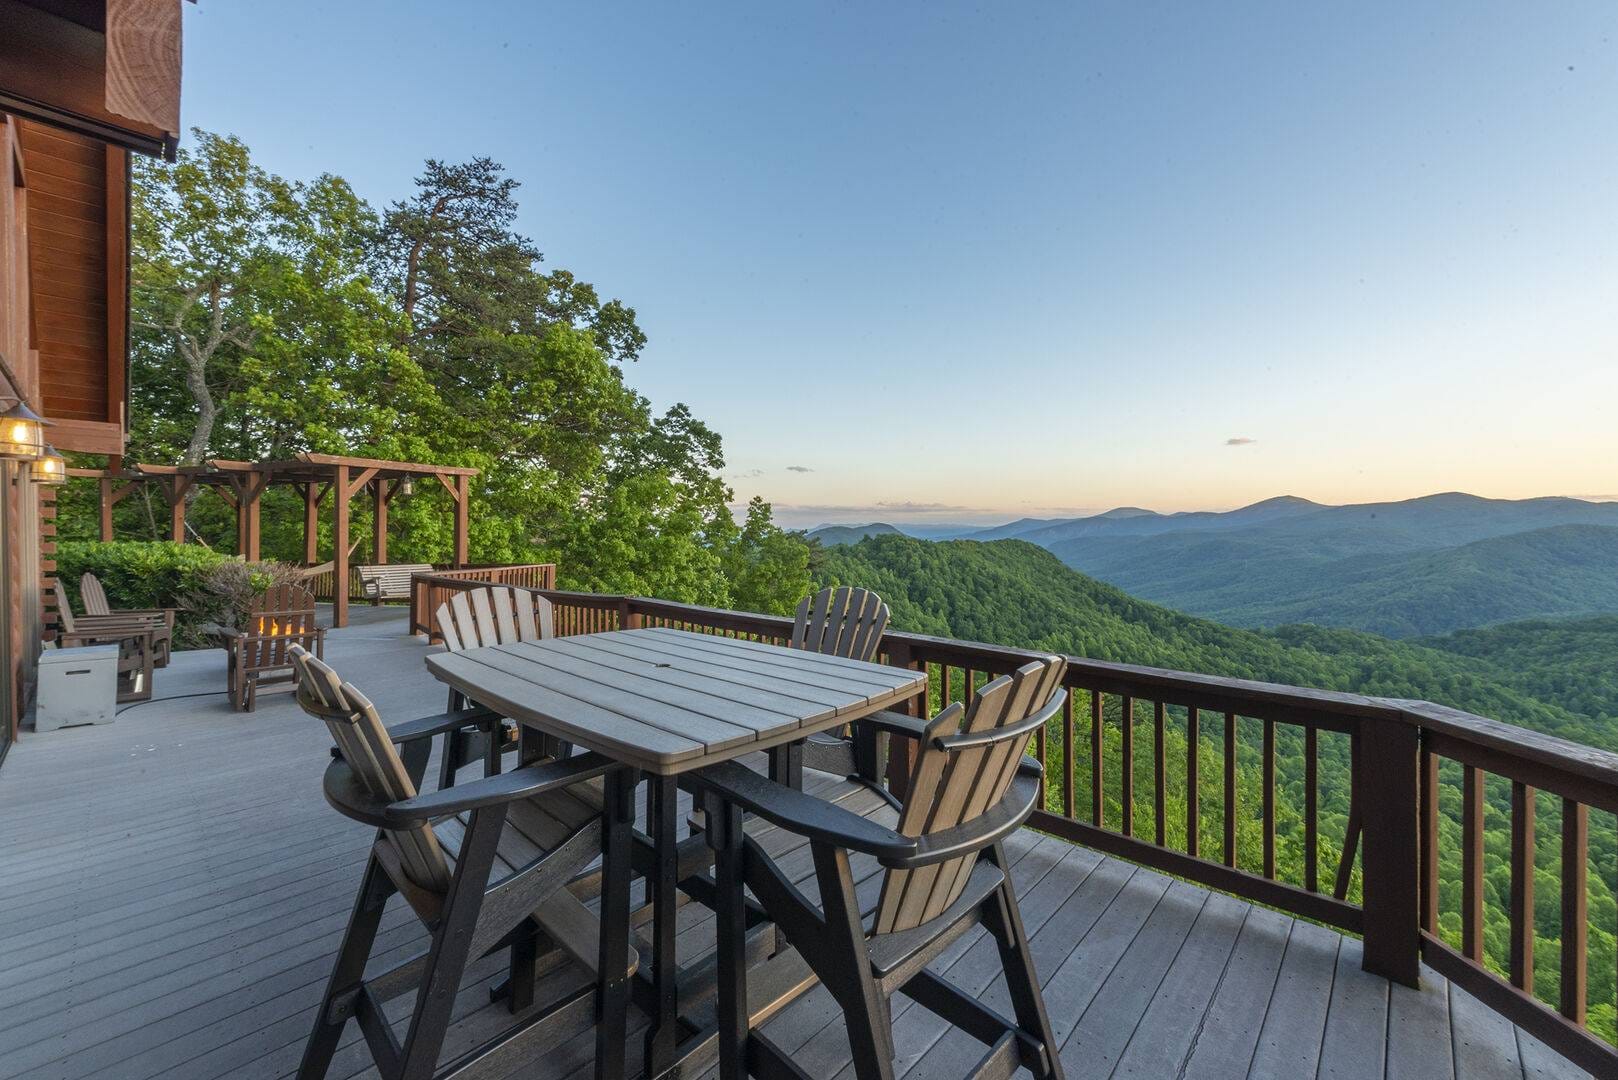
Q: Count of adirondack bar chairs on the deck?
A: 4